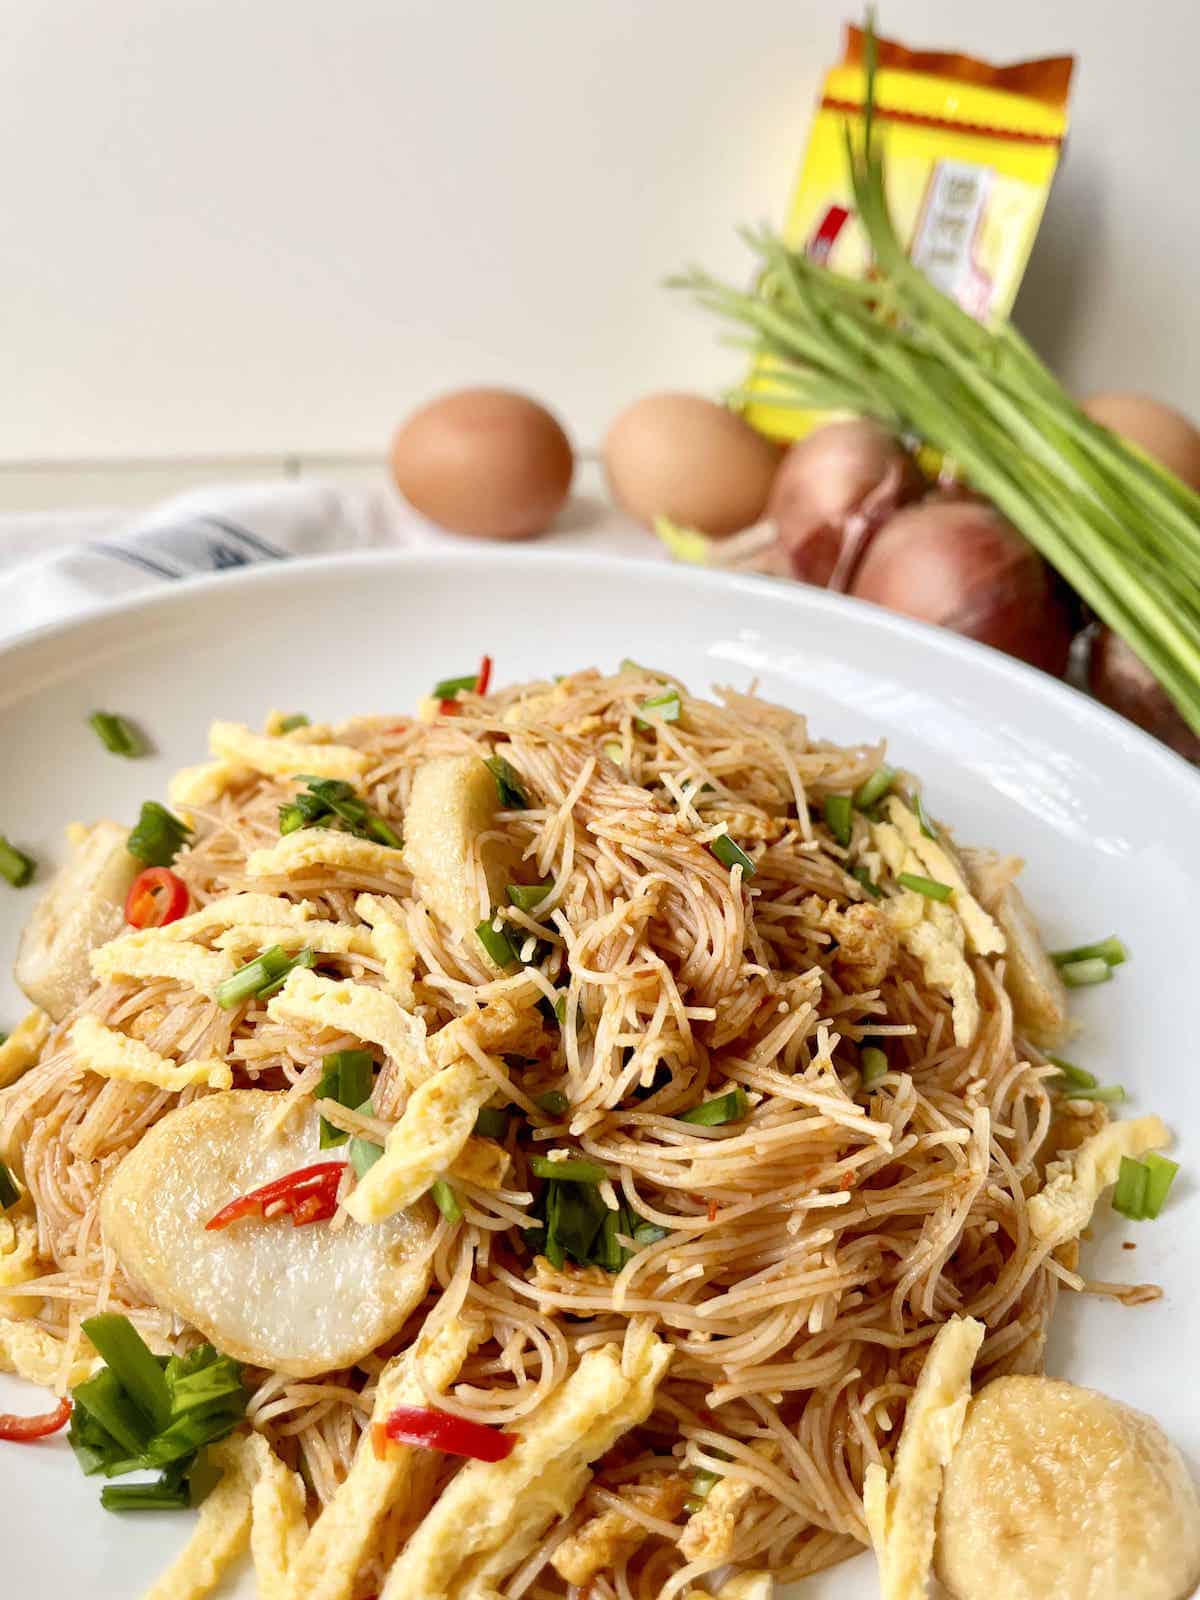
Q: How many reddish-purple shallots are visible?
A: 3